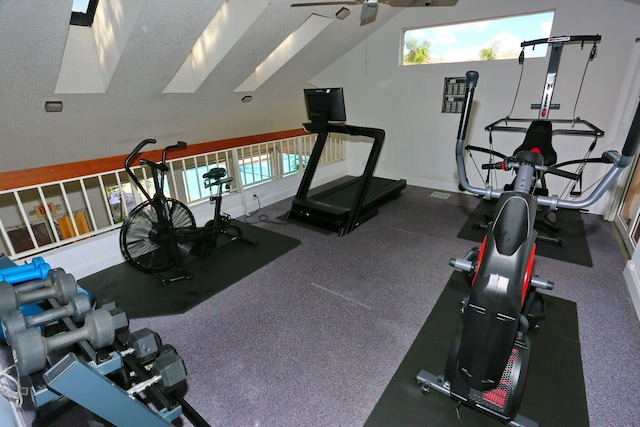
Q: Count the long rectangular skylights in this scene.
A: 3